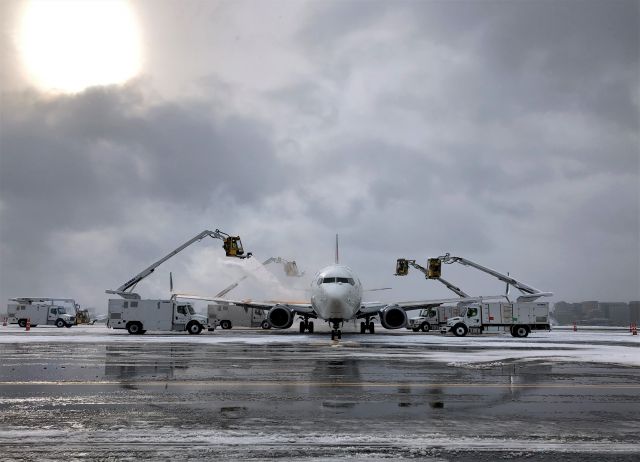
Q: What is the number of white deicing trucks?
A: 5